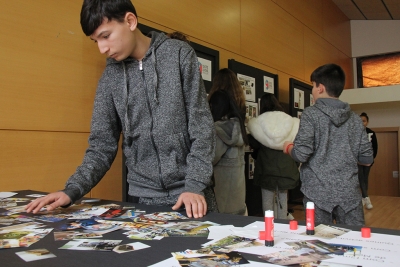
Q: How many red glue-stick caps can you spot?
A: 3